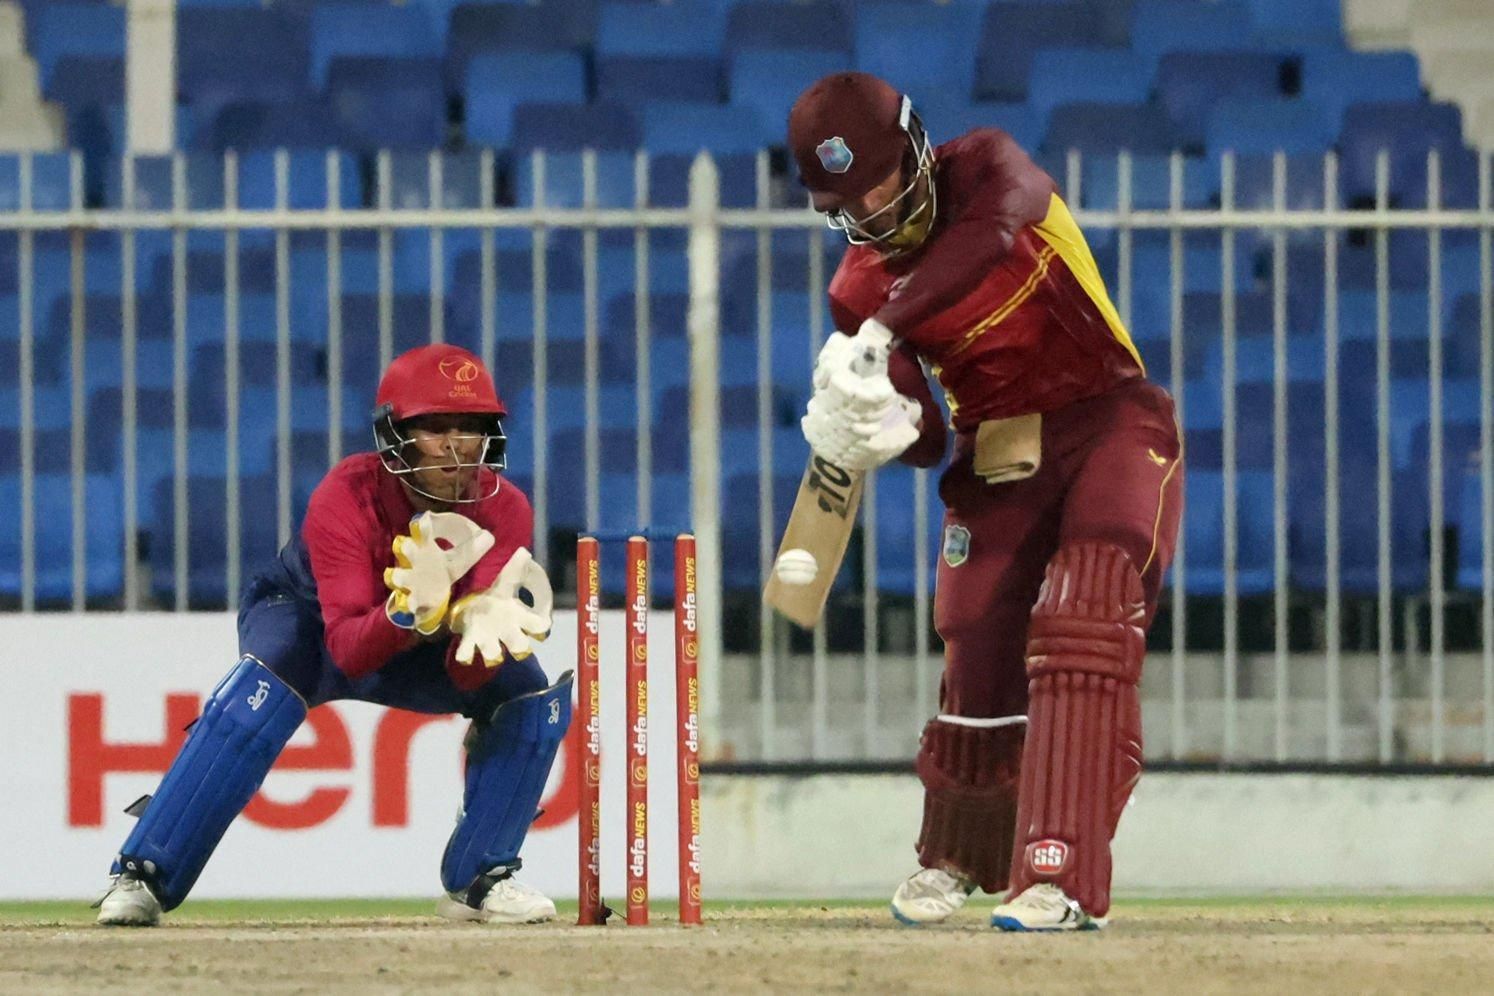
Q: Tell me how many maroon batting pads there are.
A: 2